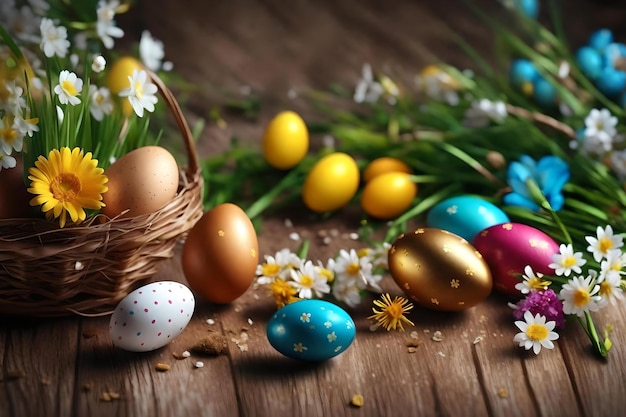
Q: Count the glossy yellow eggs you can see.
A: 4